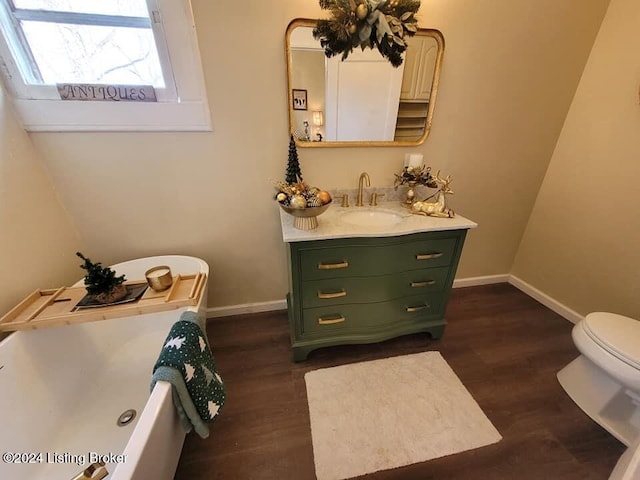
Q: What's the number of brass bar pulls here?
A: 6